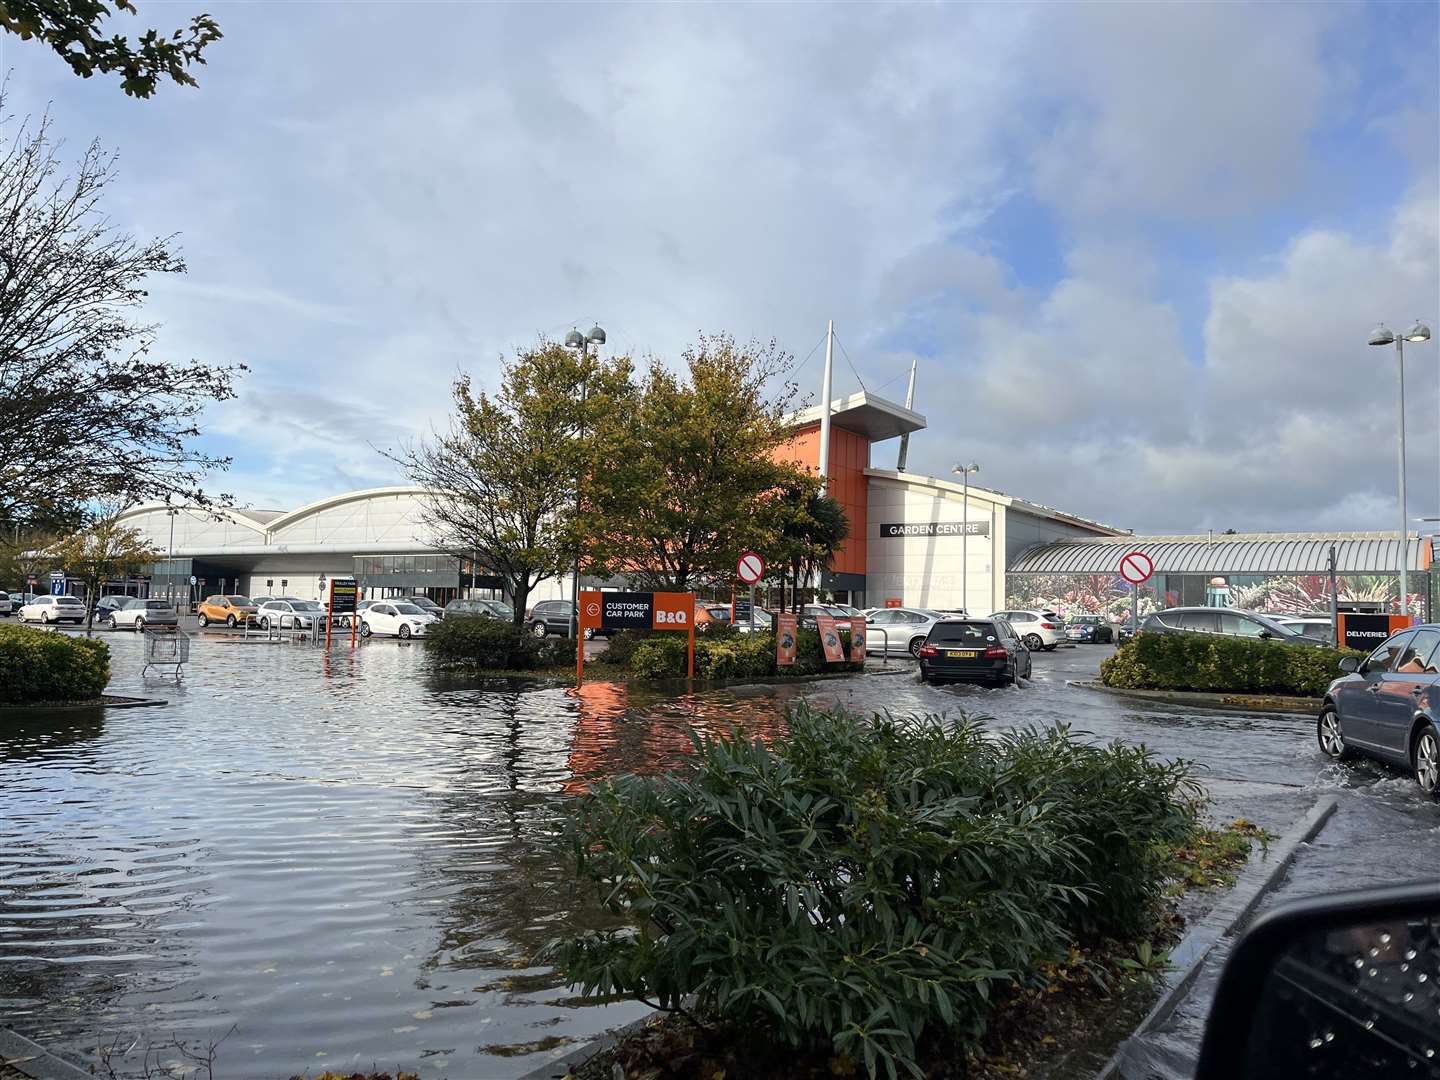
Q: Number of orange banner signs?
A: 3